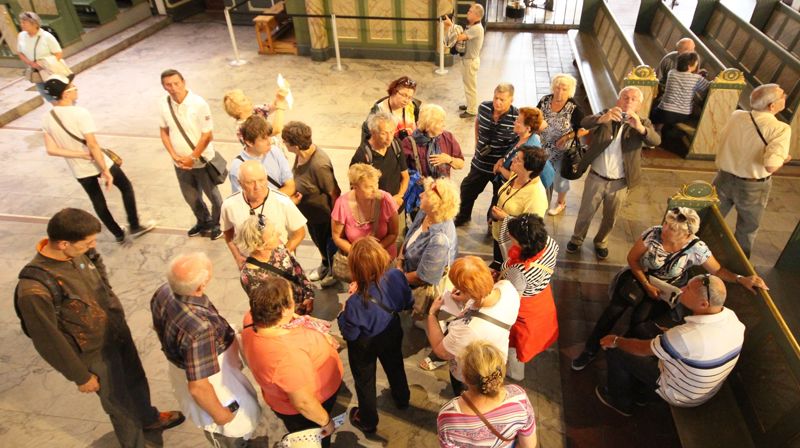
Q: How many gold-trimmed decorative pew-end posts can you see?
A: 3